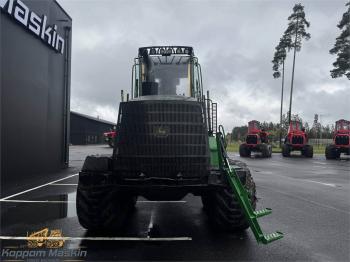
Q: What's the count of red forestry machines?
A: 3